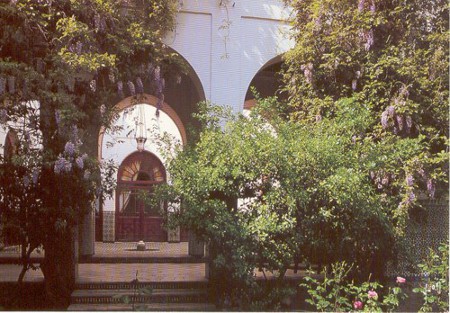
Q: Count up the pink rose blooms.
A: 3